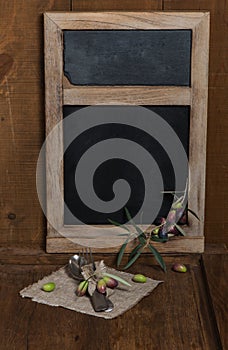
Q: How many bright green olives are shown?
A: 2